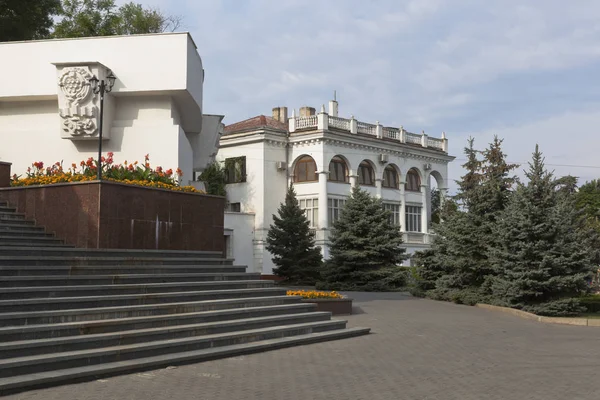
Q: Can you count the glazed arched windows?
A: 5